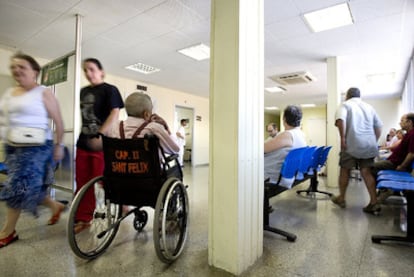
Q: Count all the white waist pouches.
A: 1